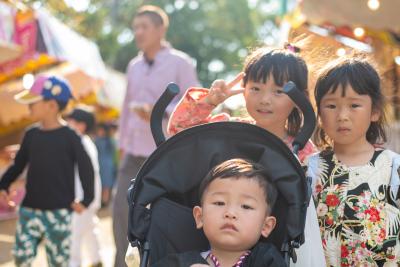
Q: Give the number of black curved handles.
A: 2